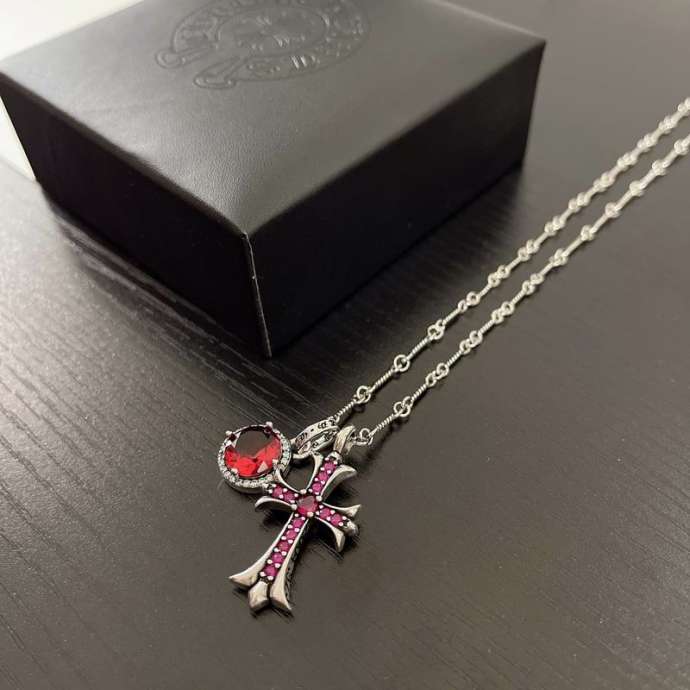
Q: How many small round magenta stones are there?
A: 12